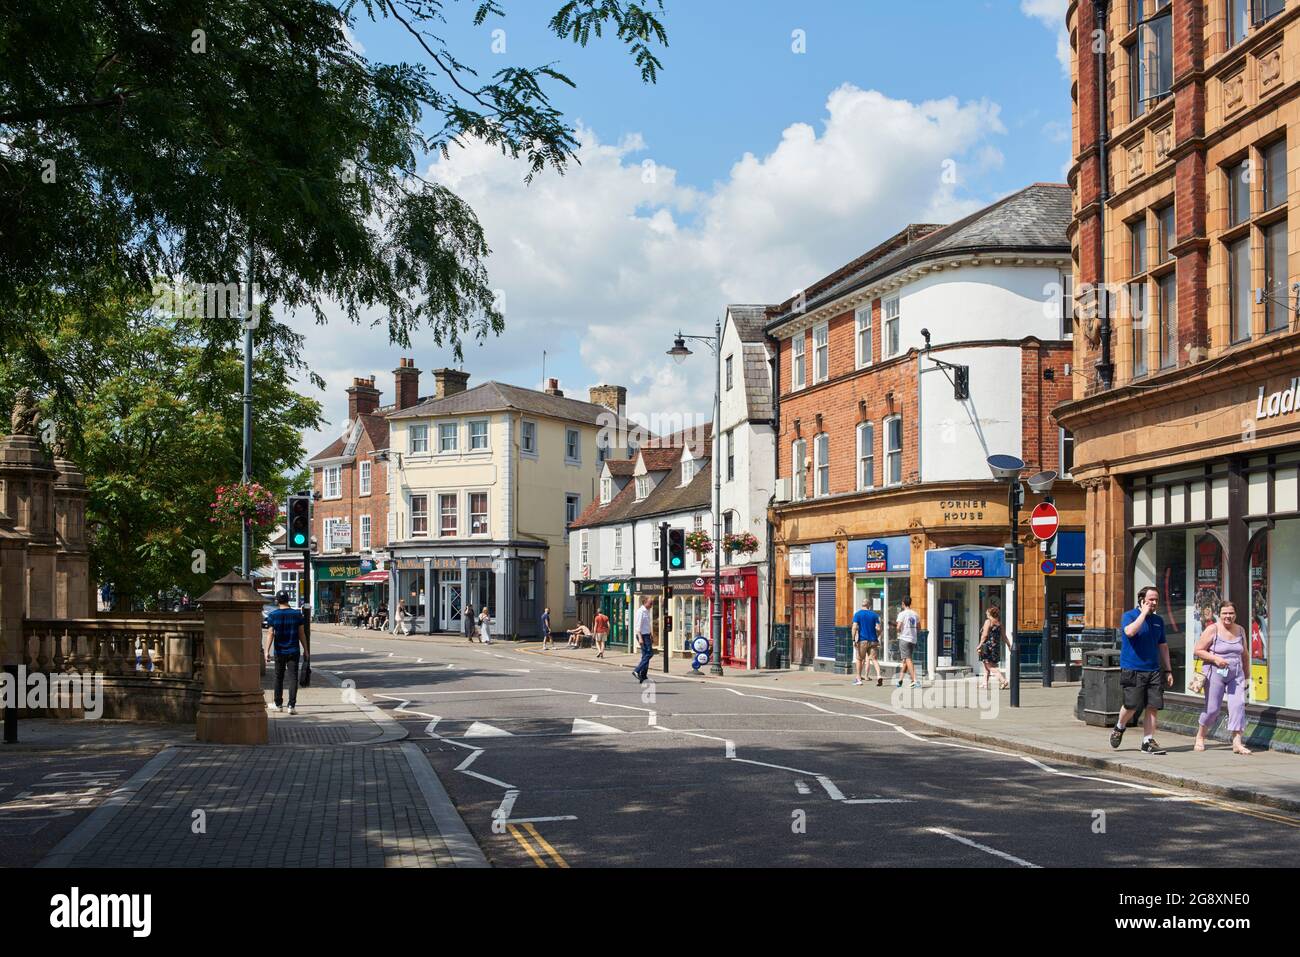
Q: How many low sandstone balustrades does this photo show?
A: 1